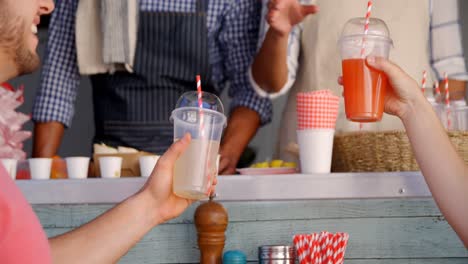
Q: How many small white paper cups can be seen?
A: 5